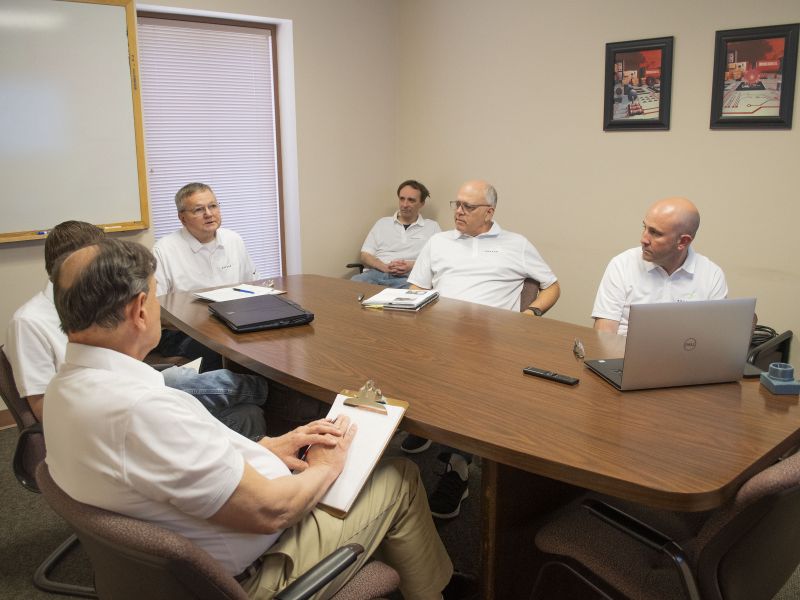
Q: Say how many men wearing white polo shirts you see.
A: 6